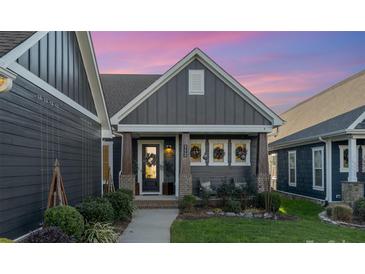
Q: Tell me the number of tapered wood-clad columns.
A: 3